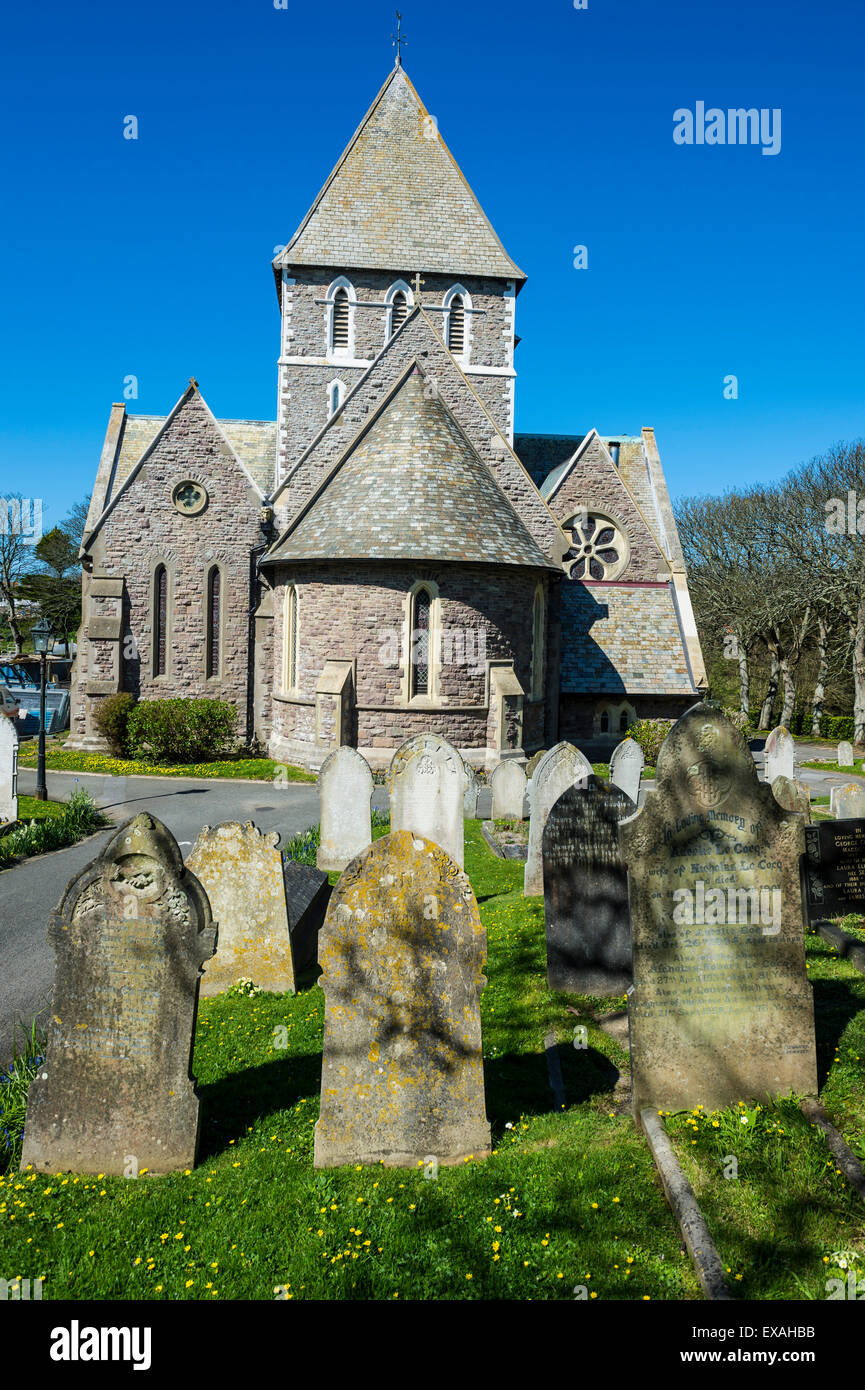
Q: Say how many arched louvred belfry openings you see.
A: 3